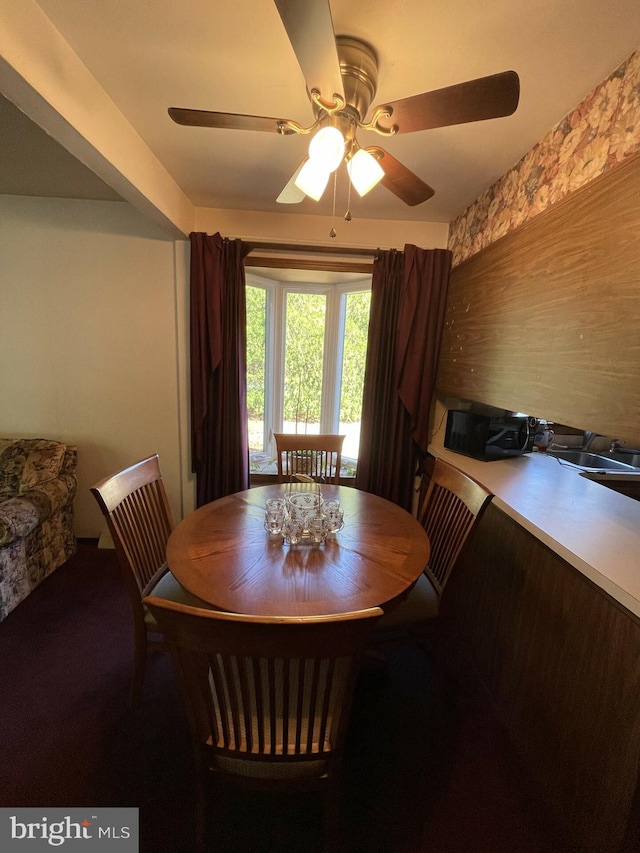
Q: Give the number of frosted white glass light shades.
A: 3